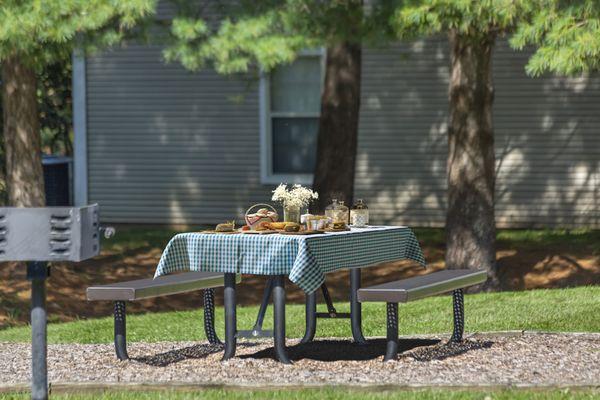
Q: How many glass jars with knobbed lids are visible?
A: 3